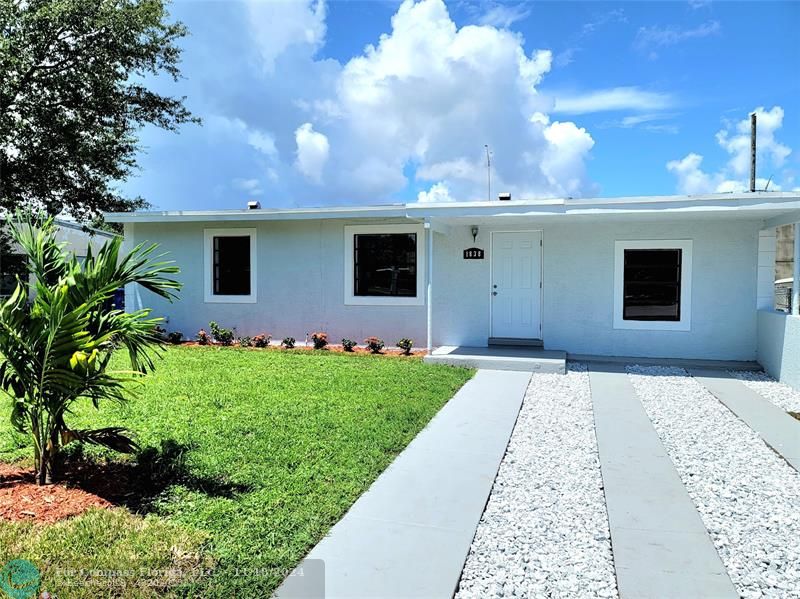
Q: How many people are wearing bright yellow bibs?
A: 0